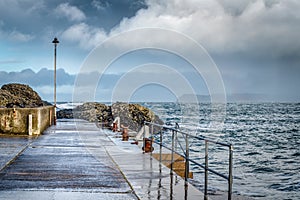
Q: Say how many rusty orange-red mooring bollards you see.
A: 3